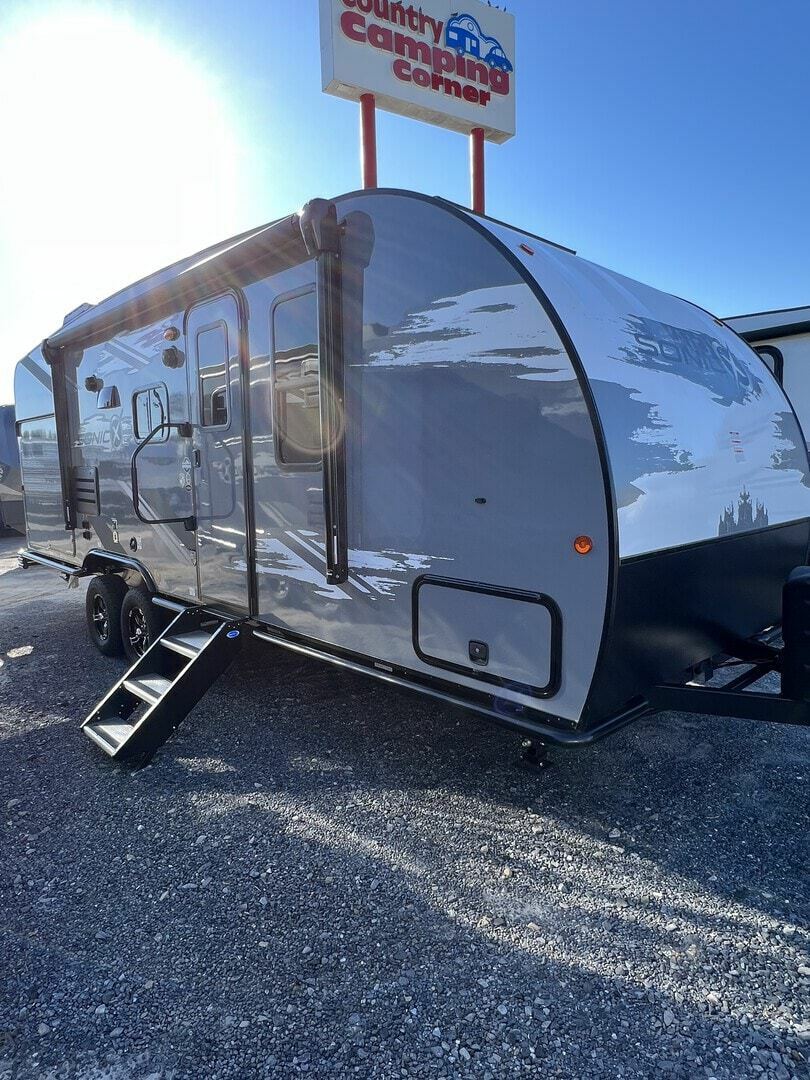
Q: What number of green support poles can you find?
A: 0